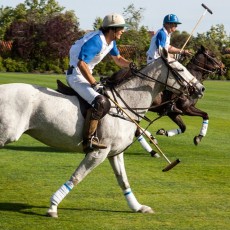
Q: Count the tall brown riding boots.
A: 1